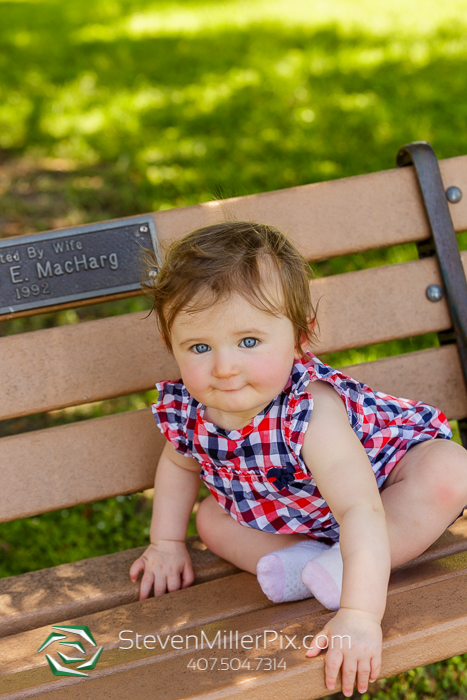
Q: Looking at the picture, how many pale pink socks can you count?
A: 2